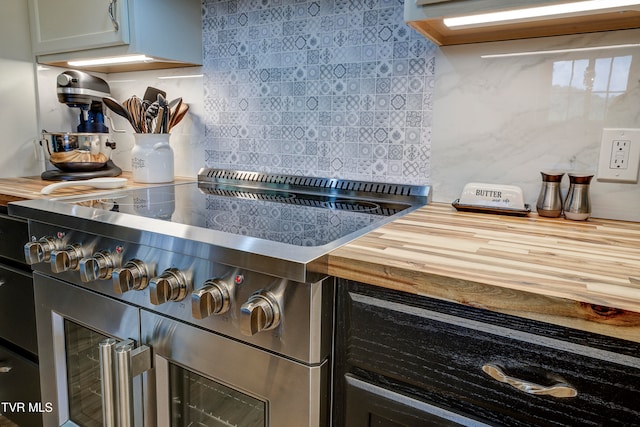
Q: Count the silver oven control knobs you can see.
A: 7